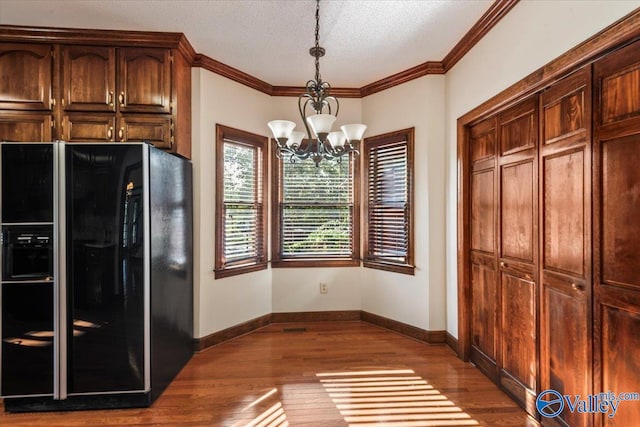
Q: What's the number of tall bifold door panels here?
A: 4